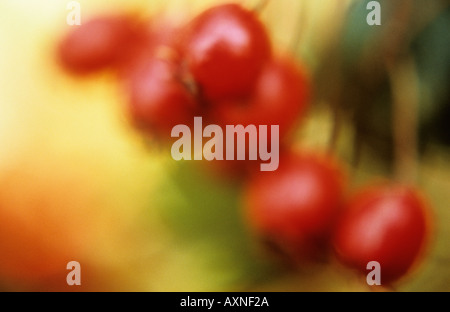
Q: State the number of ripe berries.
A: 6